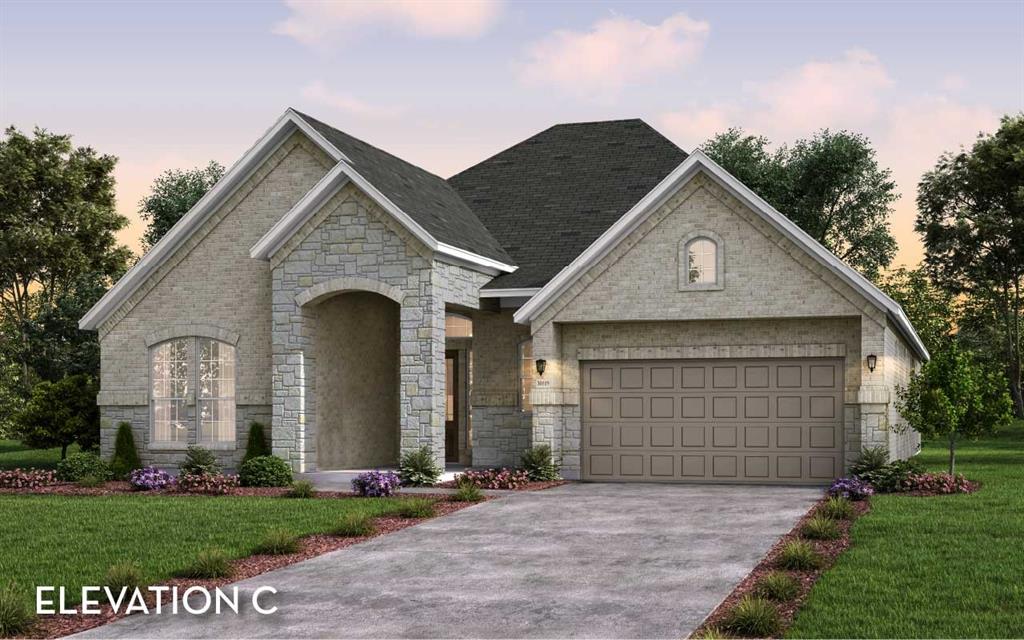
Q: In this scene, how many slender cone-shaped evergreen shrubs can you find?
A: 2